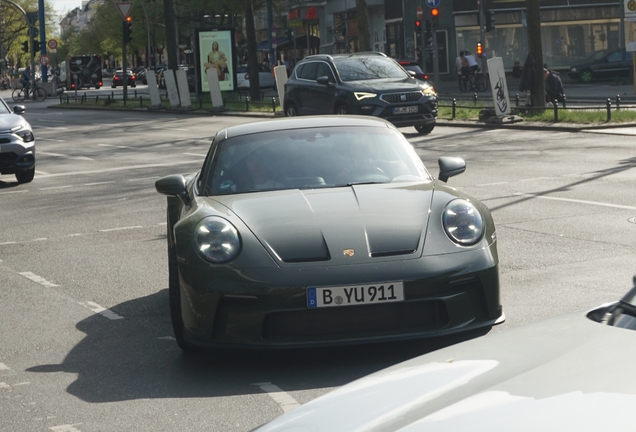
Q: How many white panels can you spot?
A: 6